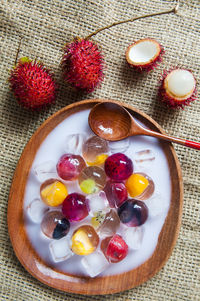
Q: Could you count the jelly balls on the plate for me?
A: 13